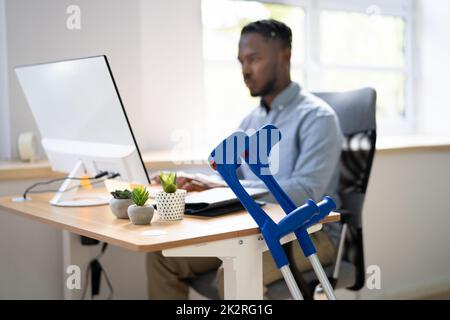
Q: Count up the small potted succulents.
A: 3